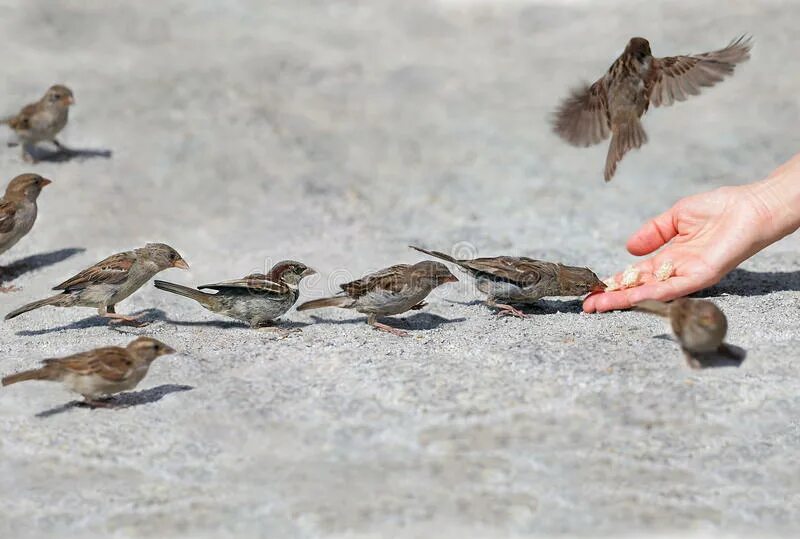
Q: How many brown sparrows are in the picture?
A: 9